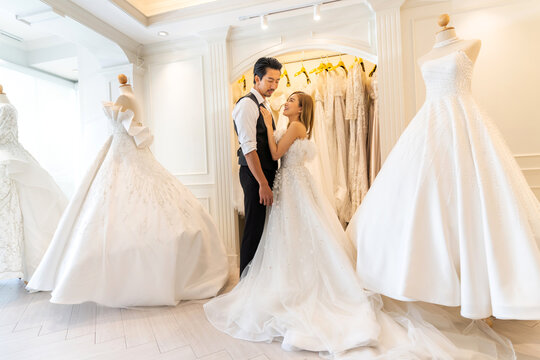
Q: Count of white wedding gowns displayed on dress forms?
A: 3